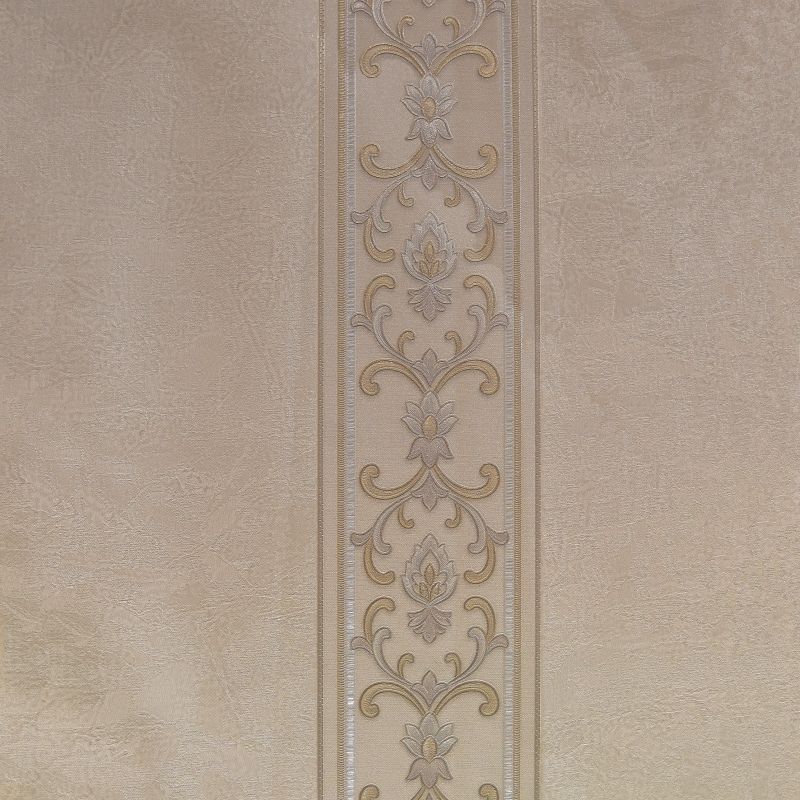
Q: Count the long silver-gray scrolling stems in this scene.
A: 10